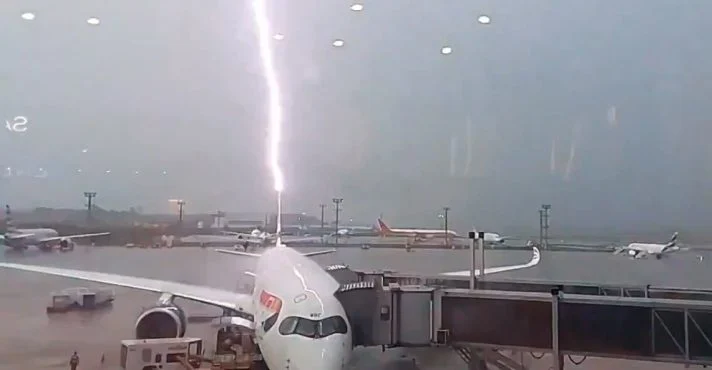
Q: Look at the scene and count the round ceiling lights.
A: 7